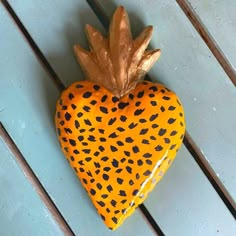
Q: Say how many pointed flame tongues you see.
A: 5